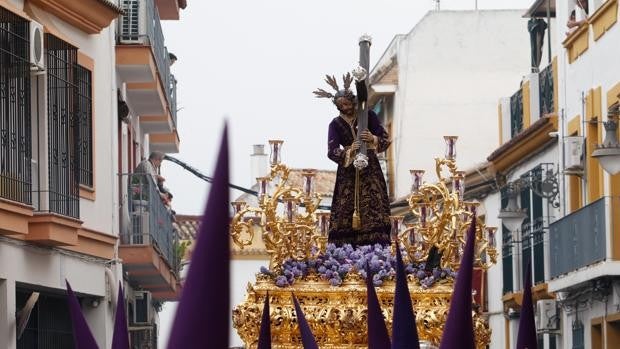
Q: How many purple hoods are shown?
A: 9